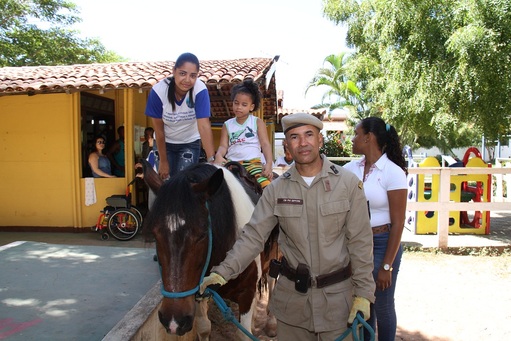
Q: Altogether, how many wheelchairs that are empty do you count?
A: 1